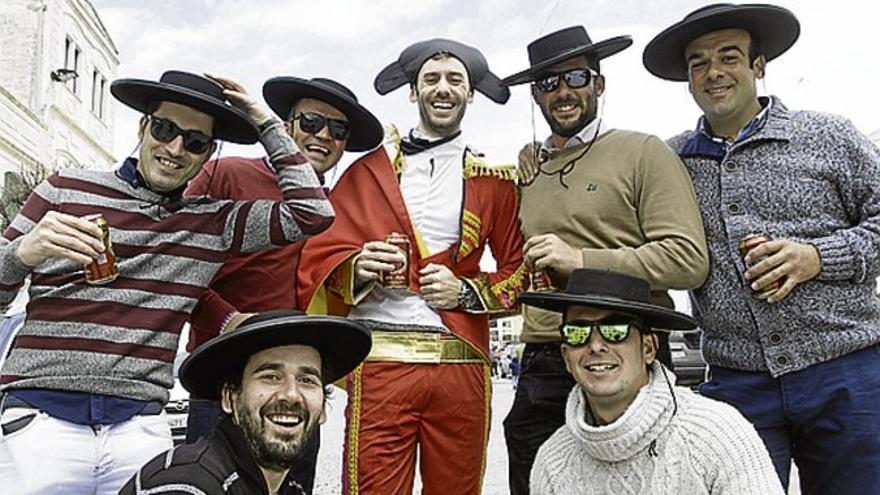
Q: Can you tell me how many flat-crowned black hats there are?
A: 6